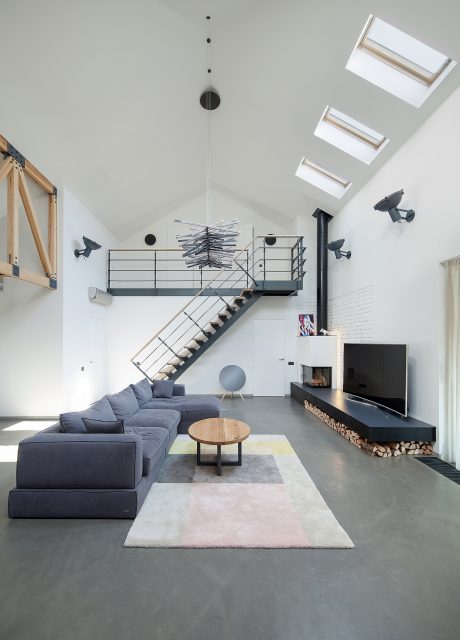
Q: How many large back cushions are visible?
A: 3